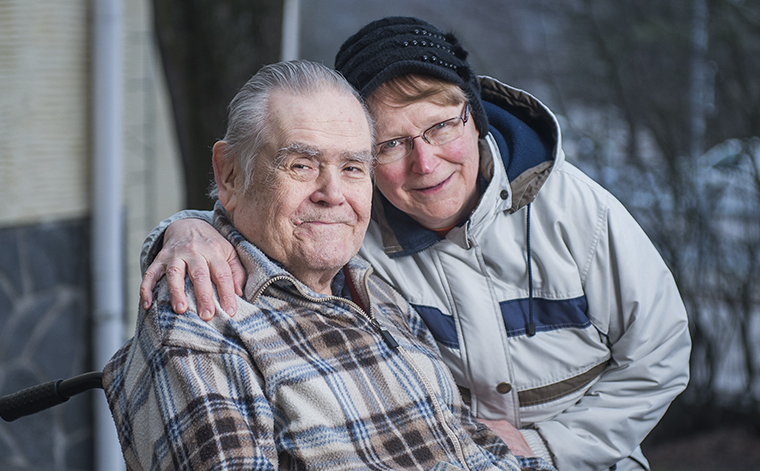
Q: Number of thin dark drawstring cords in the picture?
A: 1